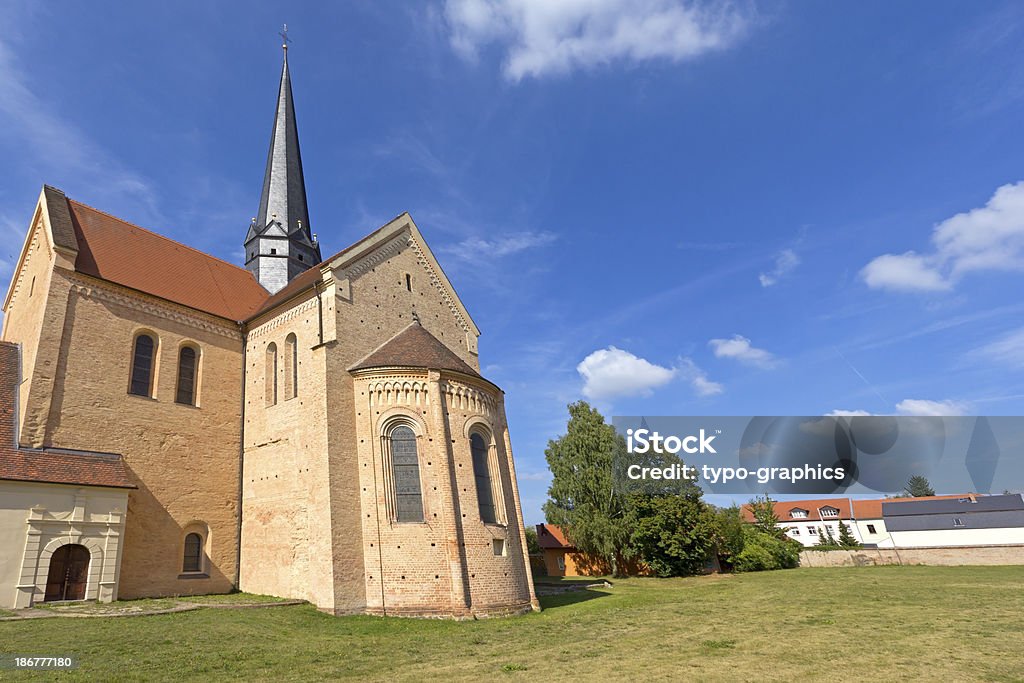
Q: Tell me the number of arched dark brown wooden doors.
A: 1